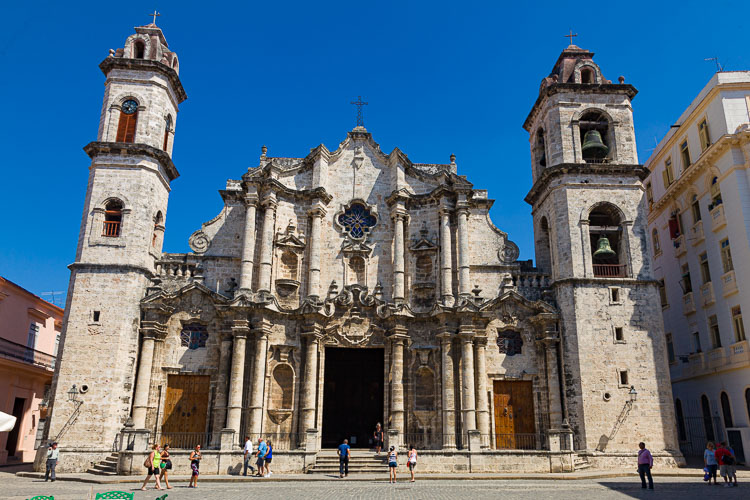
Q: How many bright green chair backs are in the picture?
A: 3